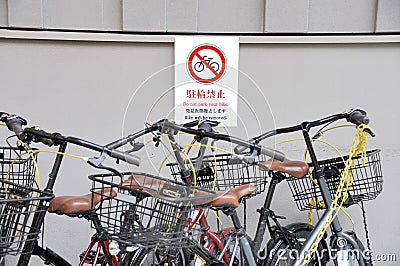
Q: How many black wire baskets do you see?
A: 5